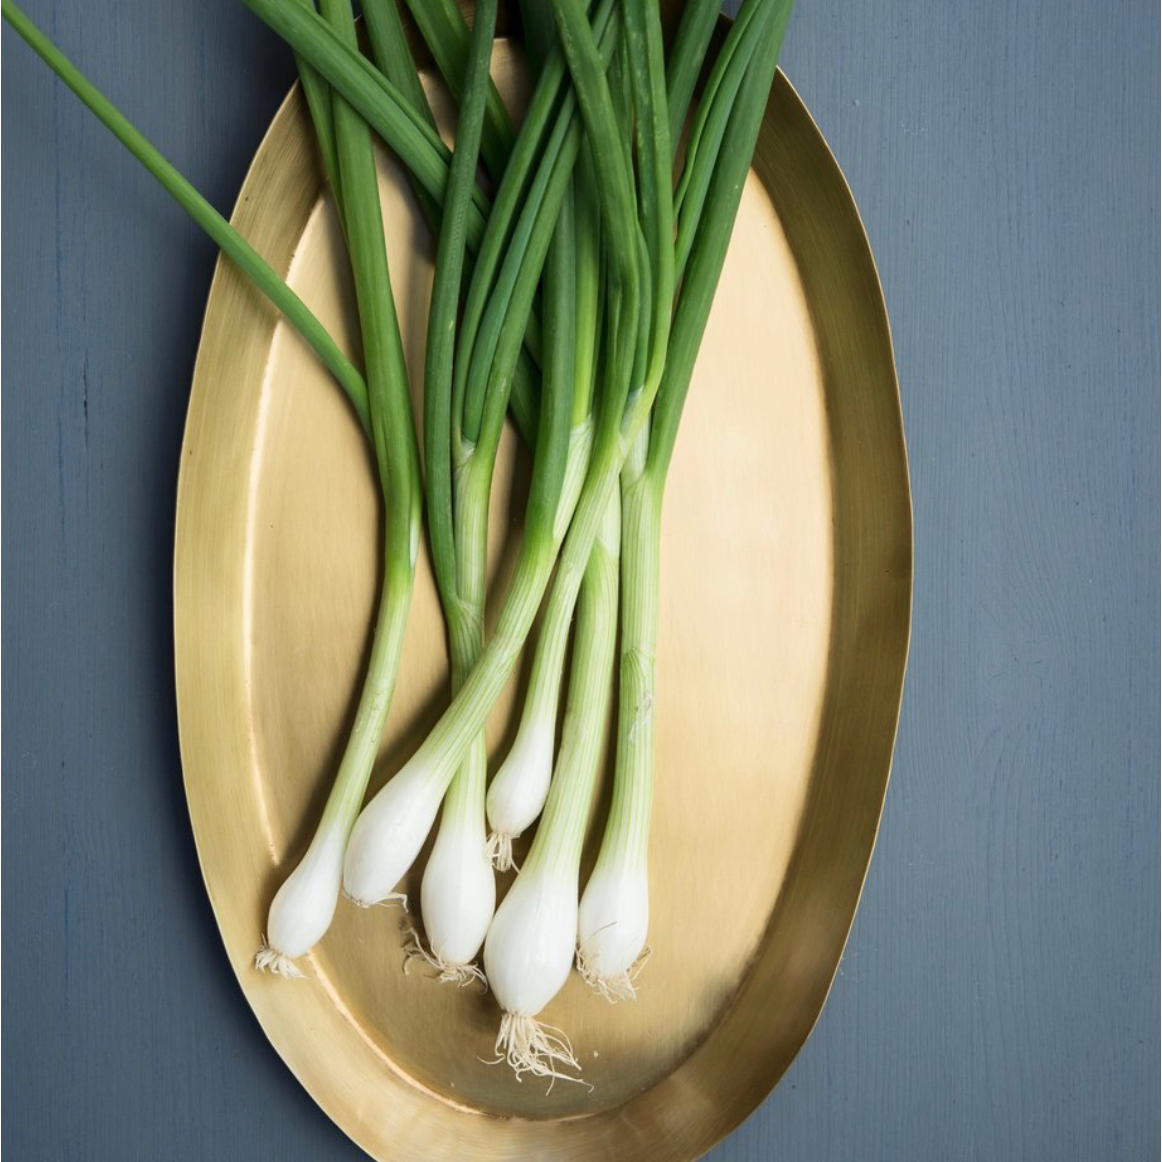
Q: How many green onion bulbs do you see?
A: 6